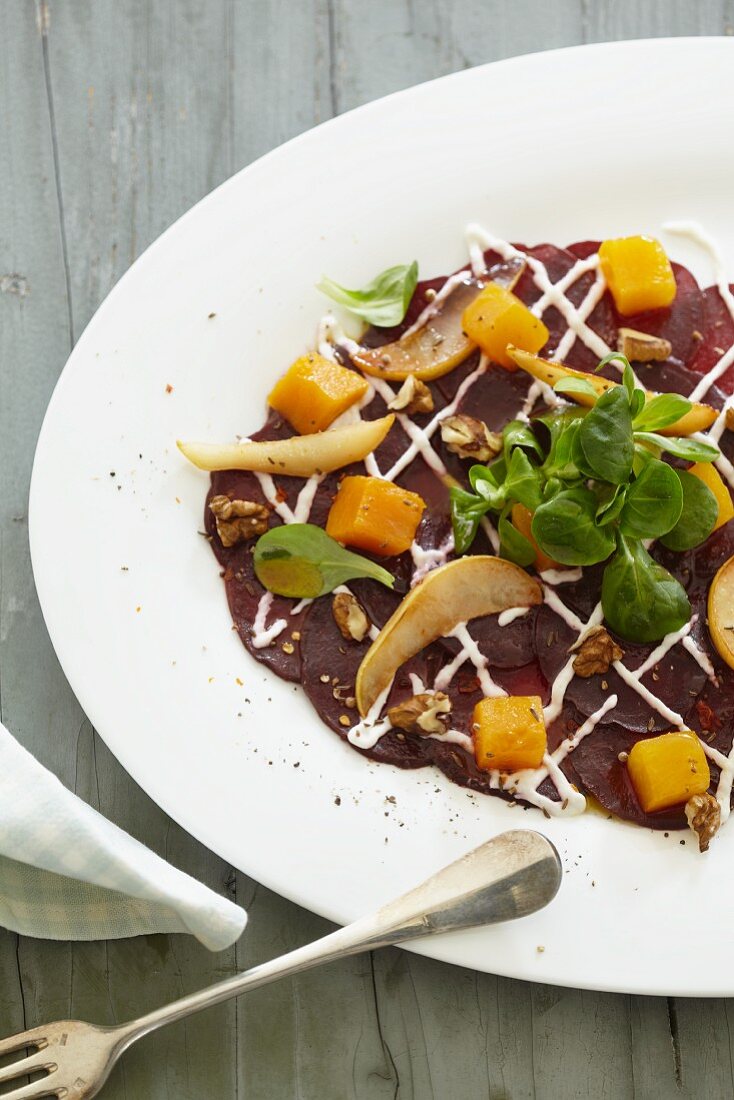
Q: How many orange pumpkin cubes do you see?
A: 8